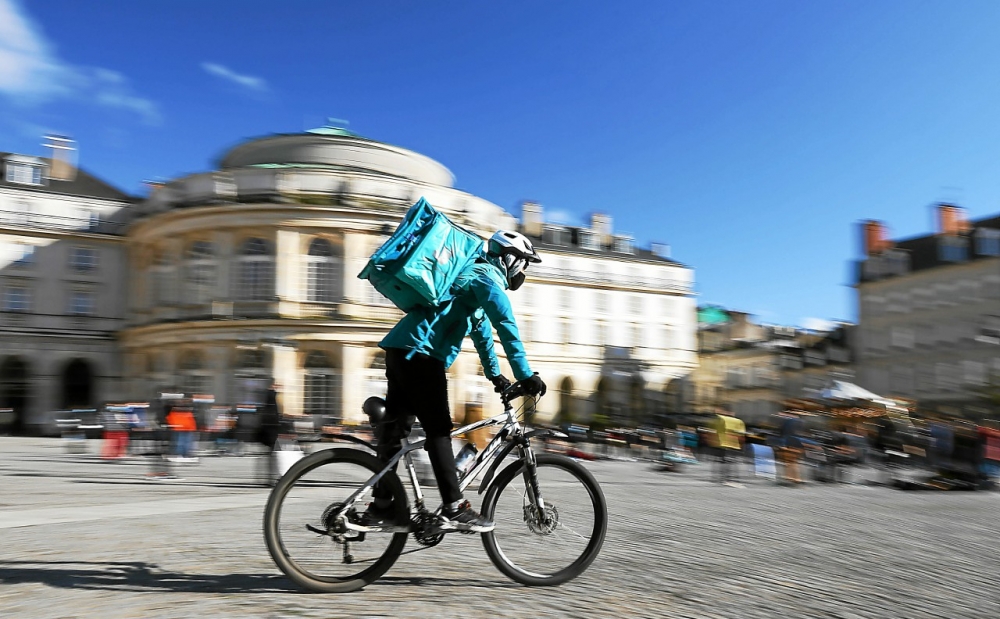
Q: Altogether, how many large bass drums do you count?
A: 0